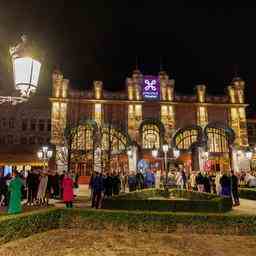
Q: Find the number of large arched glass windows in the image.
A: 5